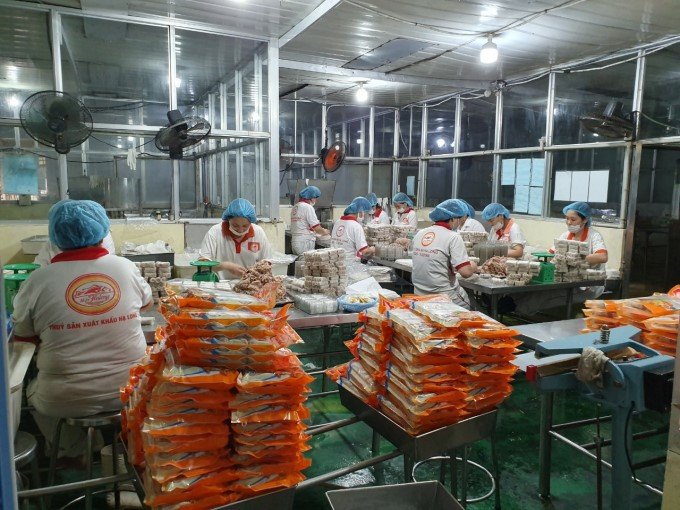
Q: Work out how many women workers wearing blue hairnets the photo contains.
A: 10